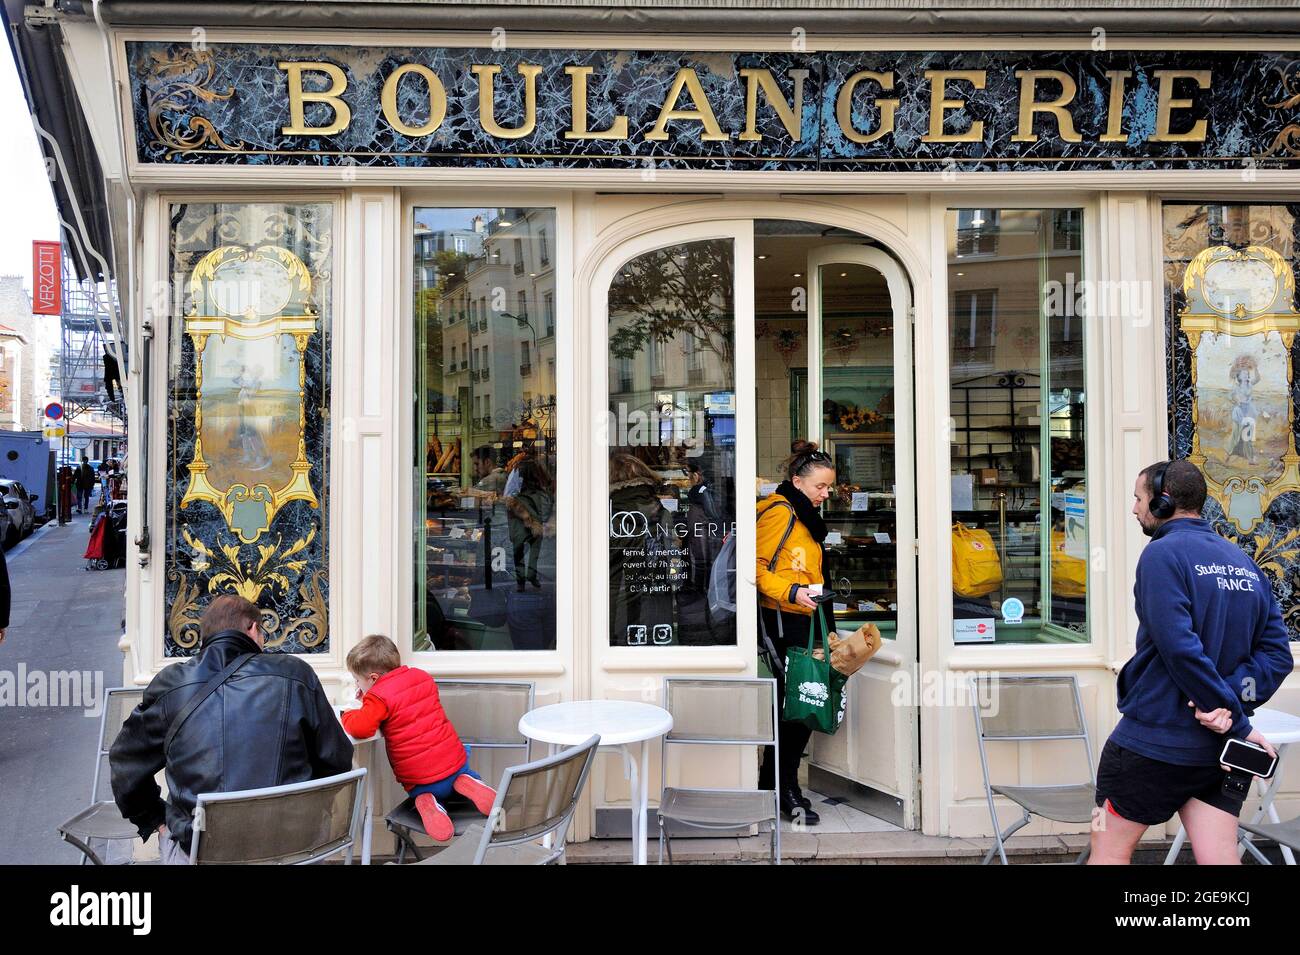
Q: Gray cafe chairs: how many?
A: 7